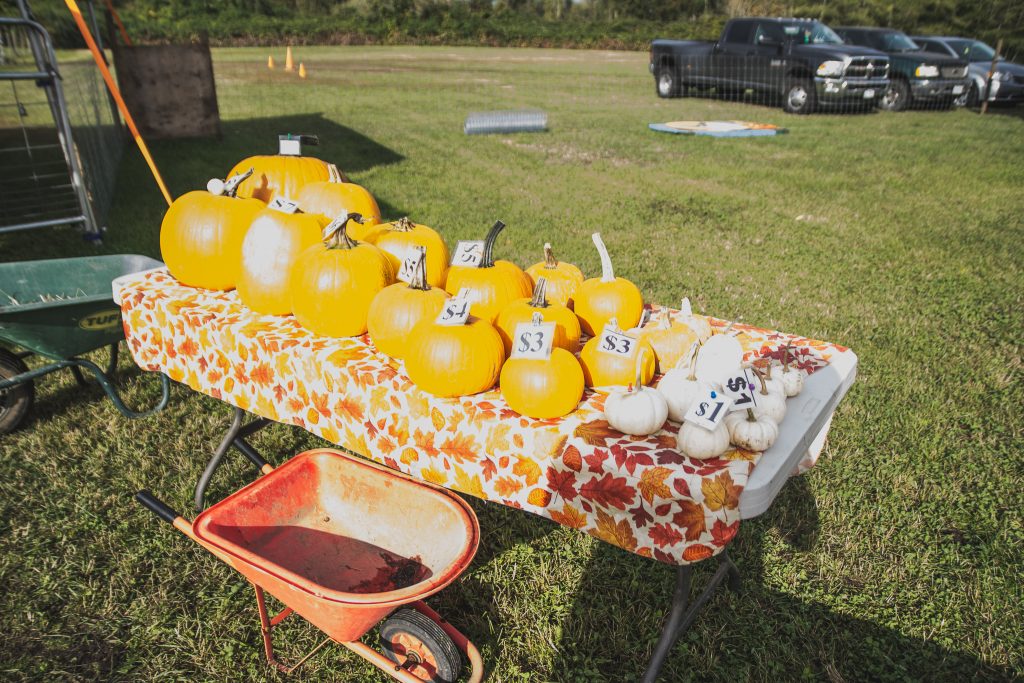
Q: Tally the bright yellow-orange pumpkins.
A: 14